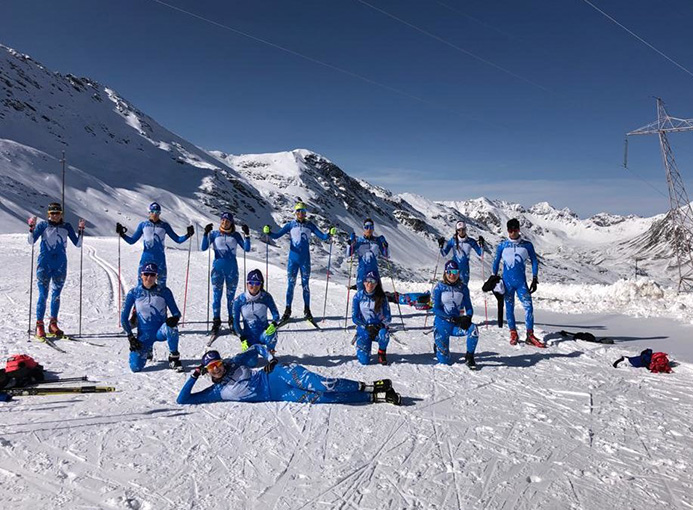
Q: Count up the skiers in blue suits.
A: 12